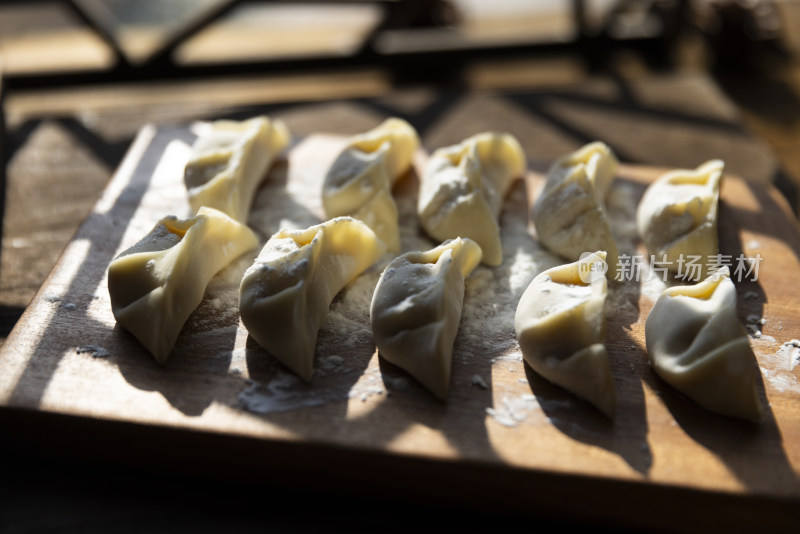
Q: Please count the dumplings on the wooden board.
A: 10